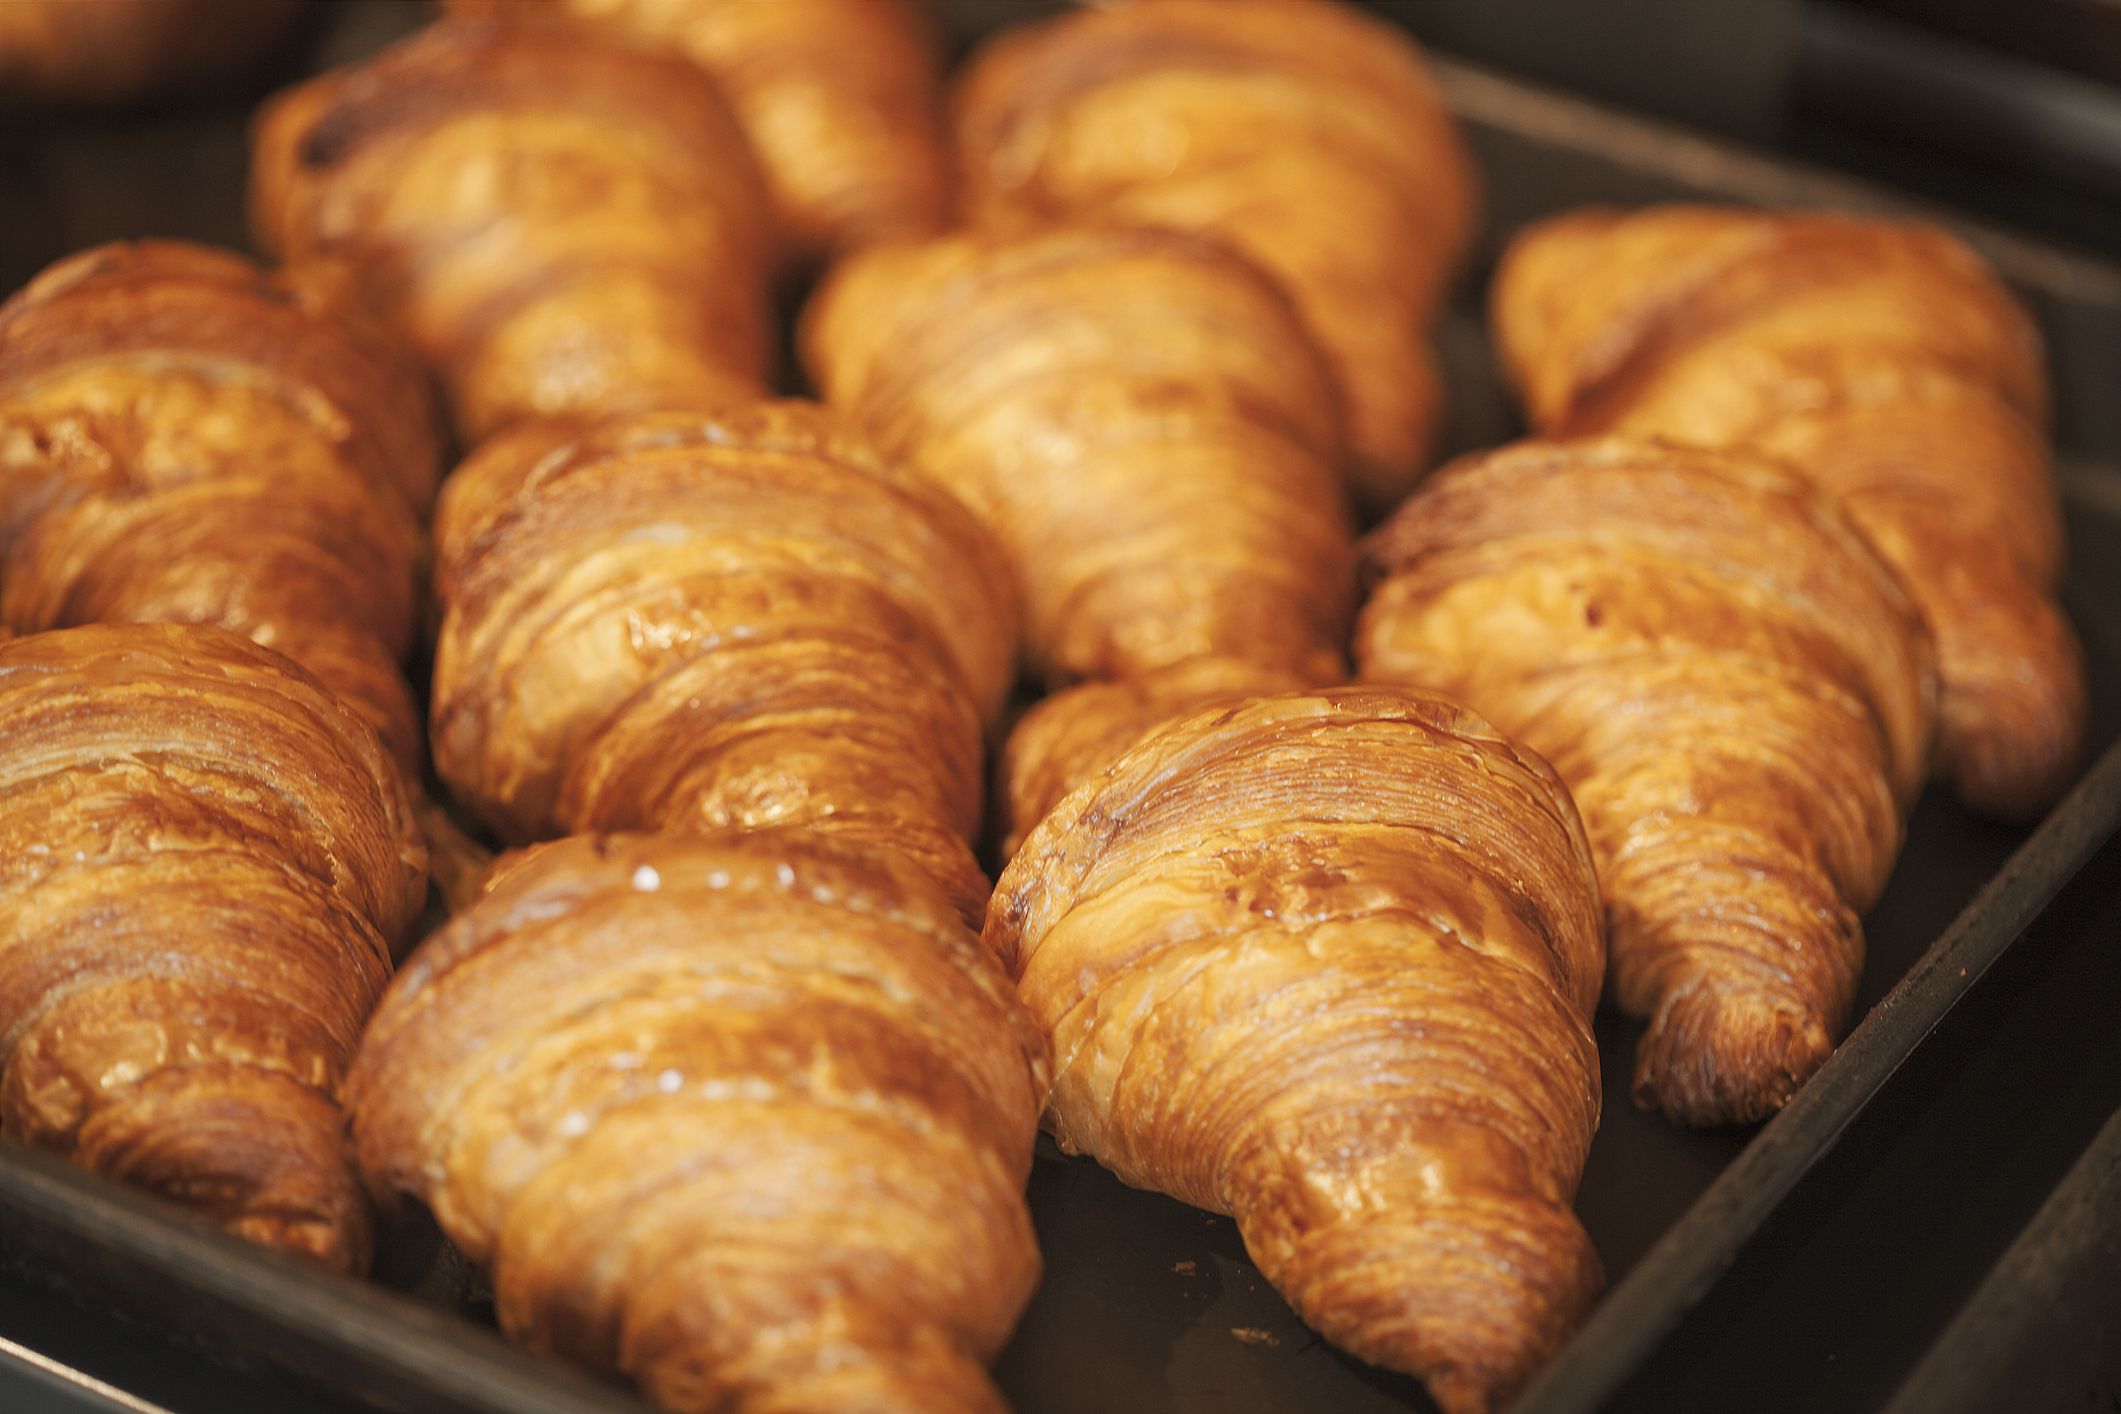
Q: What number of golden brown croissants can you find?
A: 11